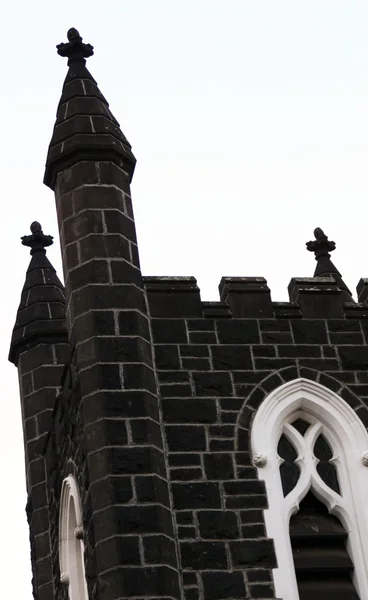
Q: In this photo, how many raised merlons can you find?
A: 4